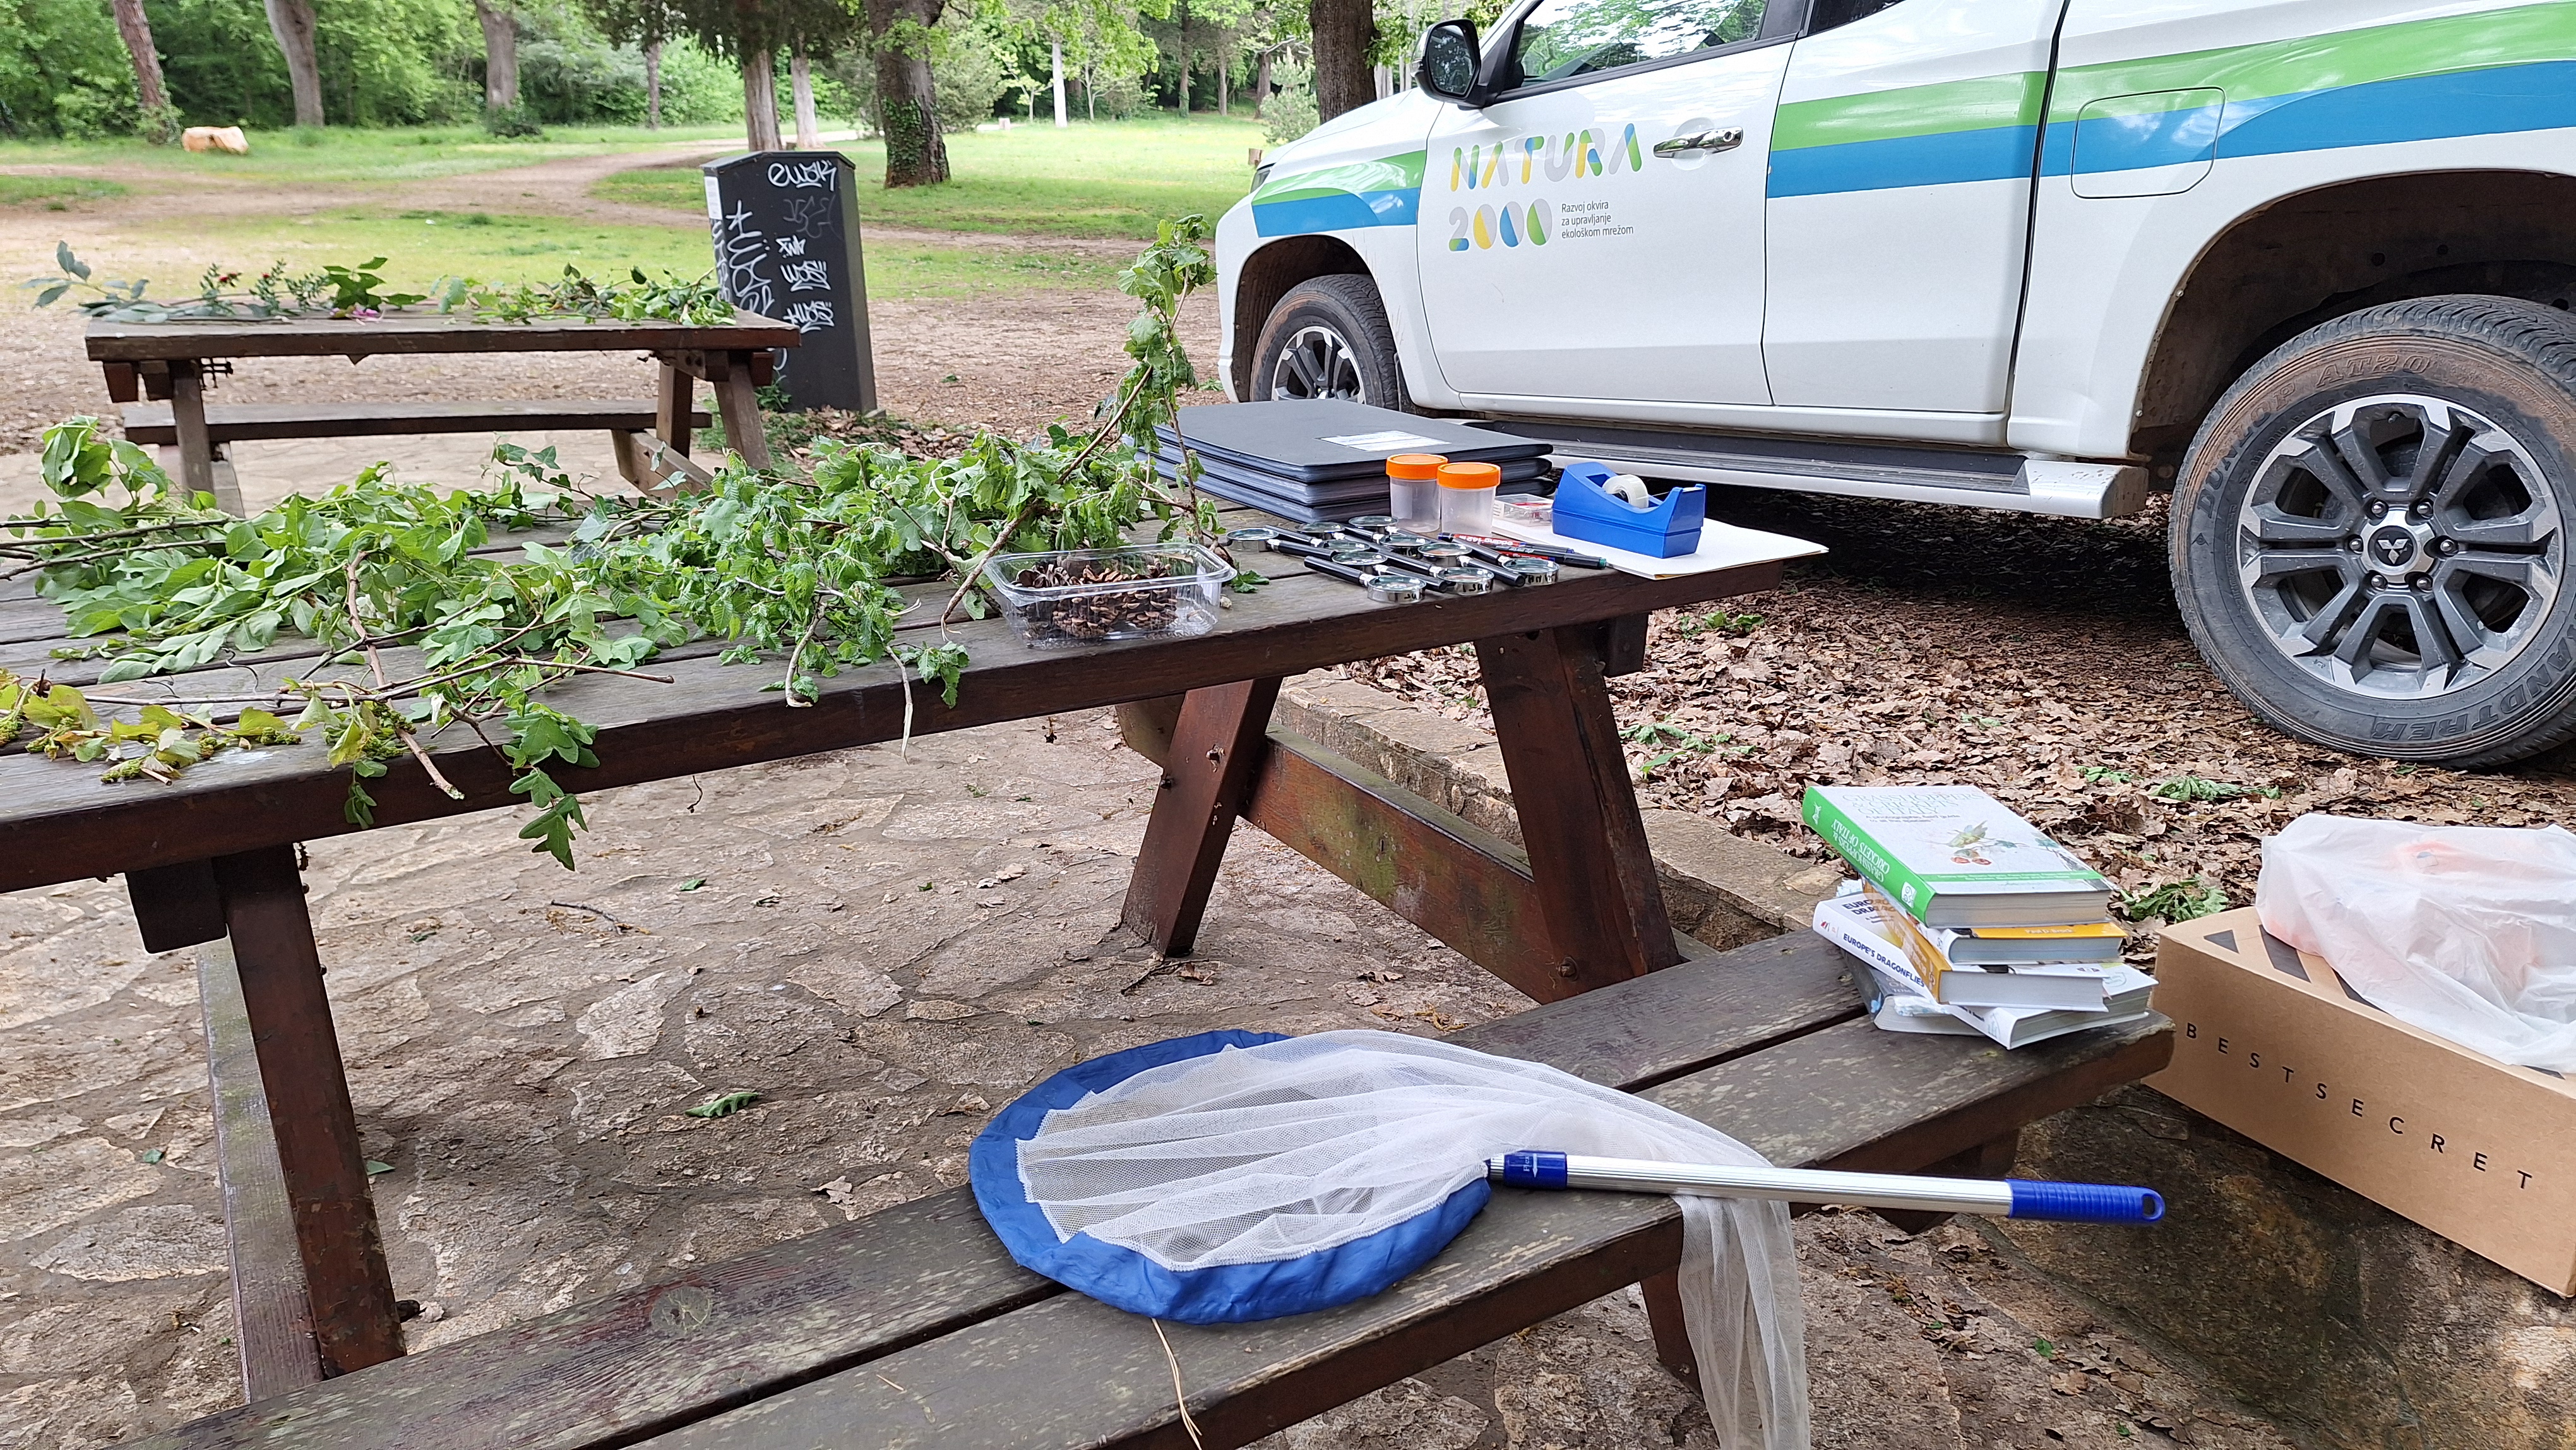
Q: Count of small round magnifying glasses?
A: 10